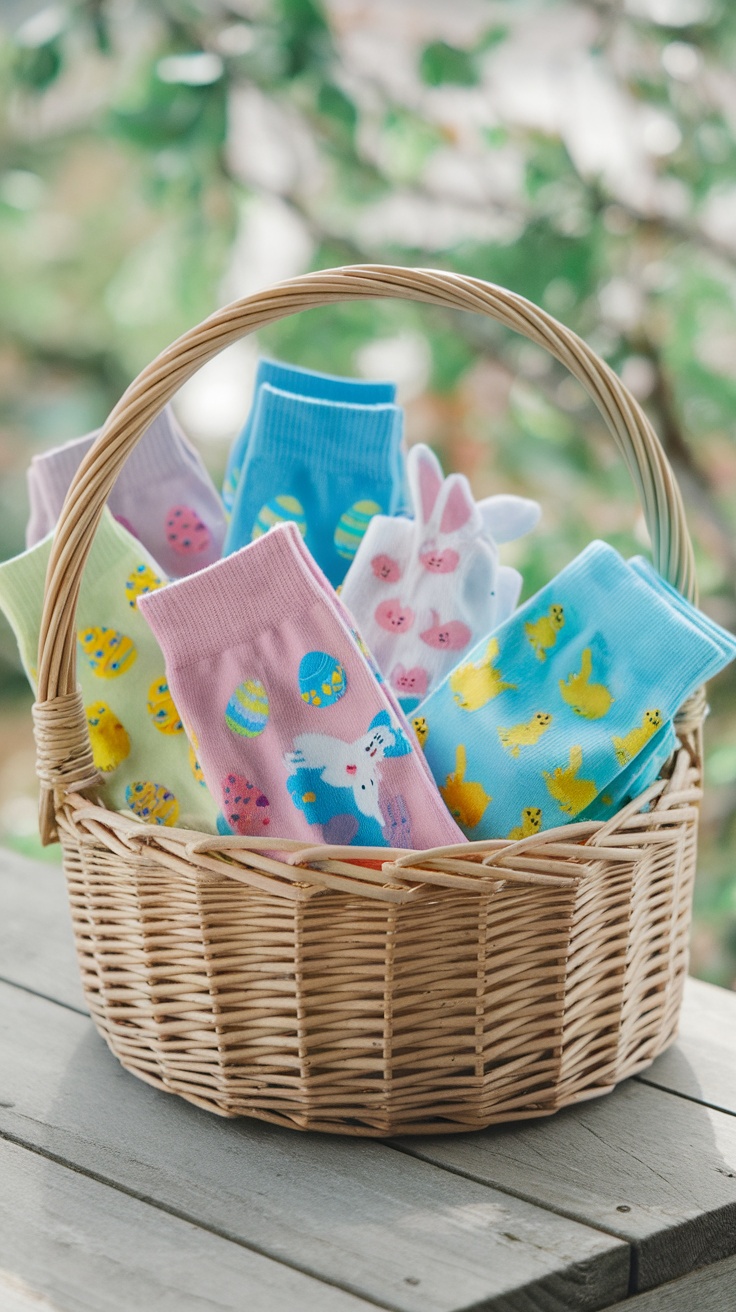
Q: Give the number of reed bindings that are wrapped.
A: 2